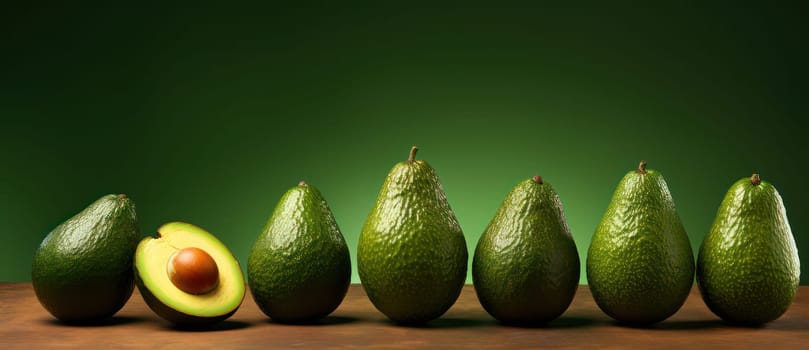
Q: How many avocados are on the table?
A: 7